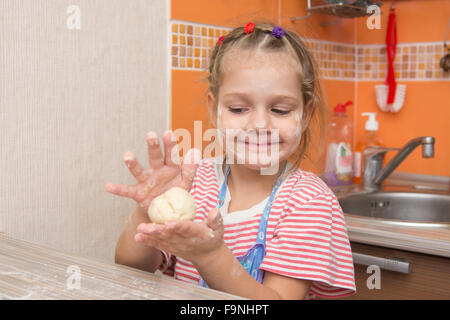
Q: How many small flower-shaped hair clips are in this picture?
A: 3